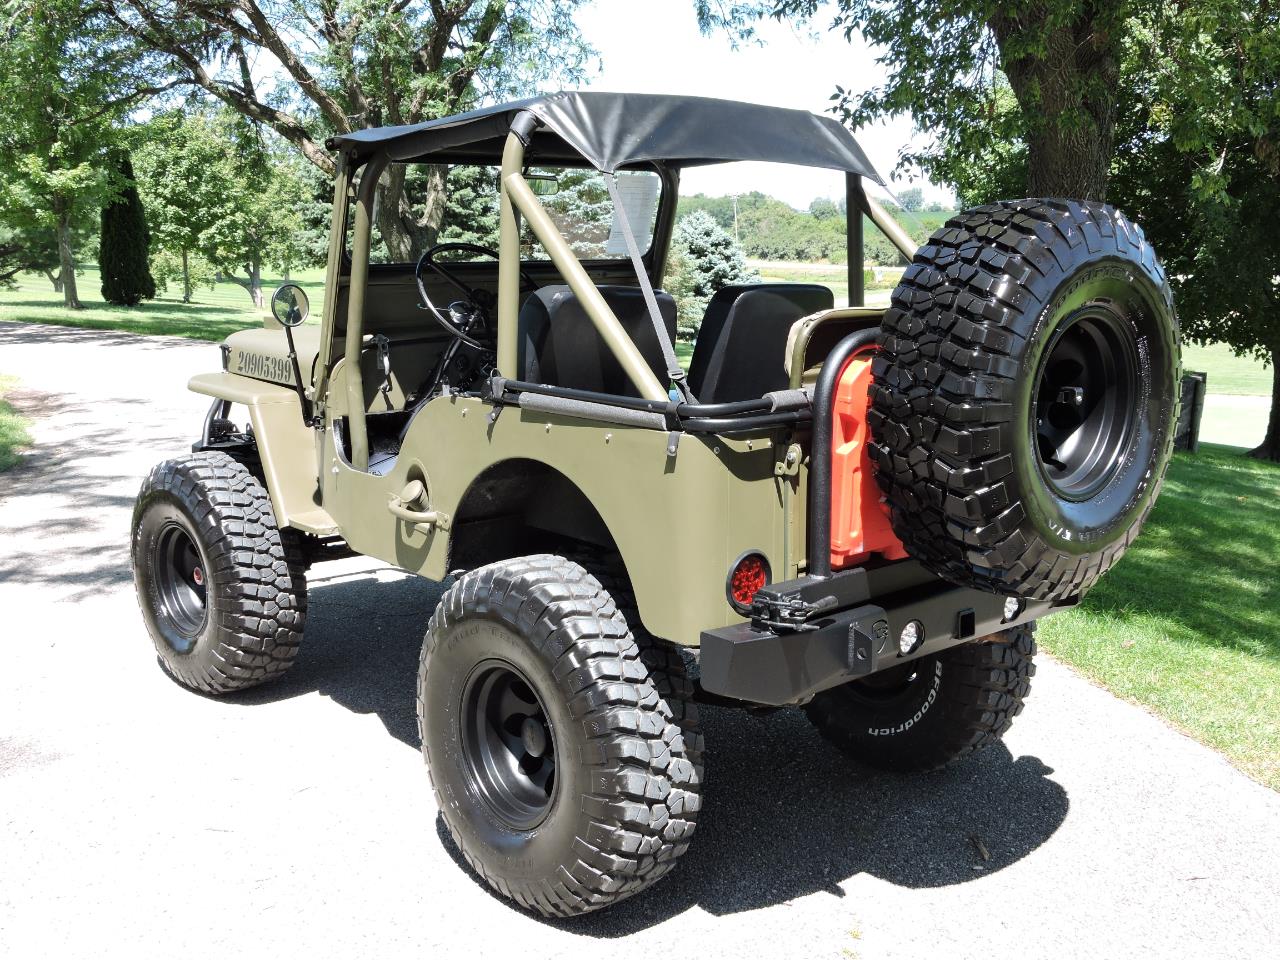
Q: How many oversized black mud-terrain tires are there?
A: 4